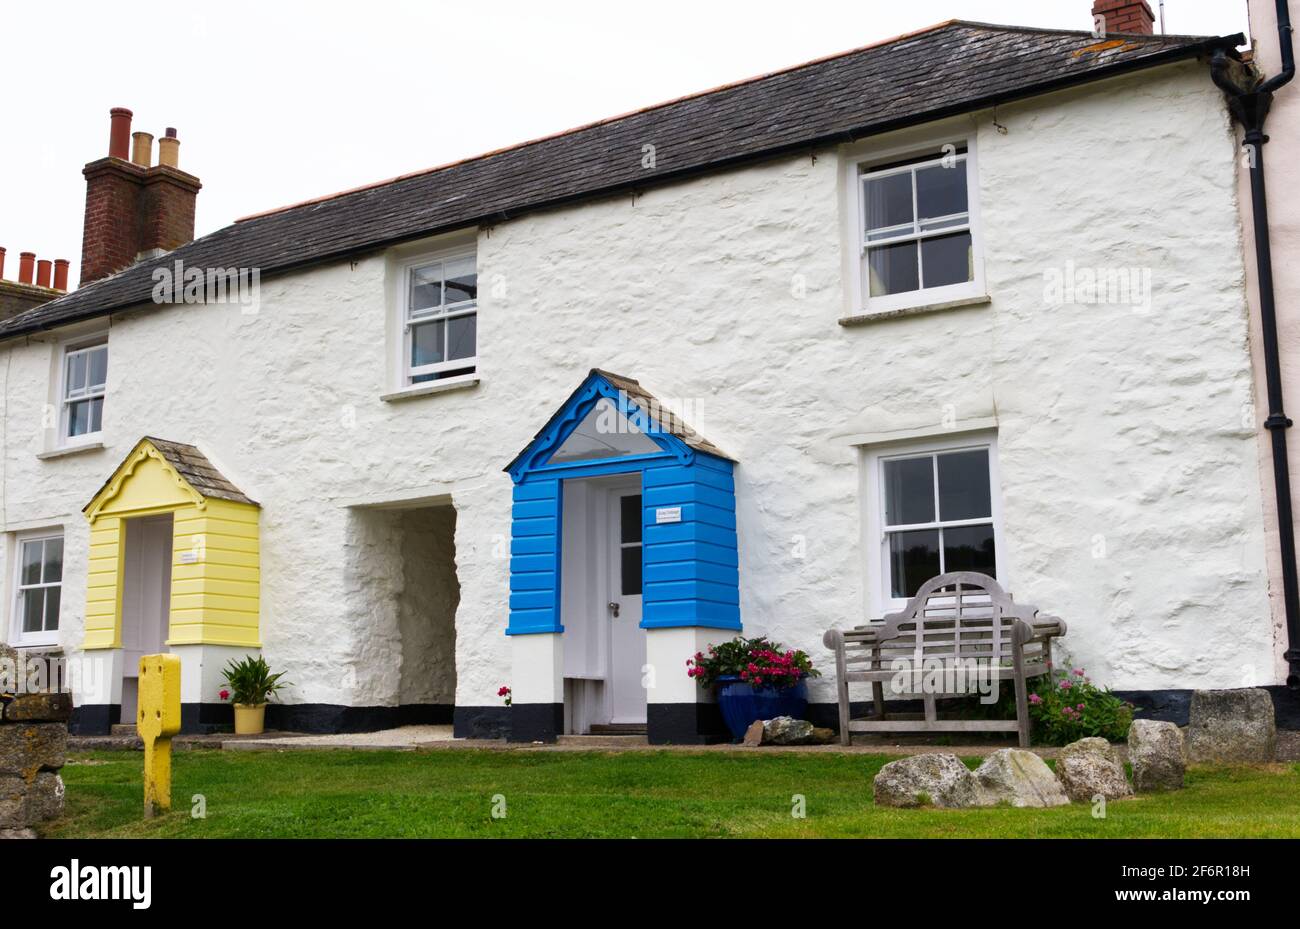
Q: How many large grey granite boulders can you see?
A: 5